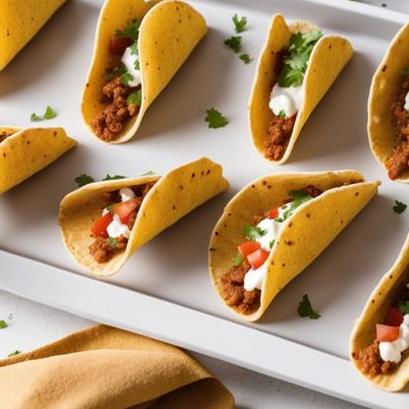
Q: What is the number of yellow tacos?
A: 8